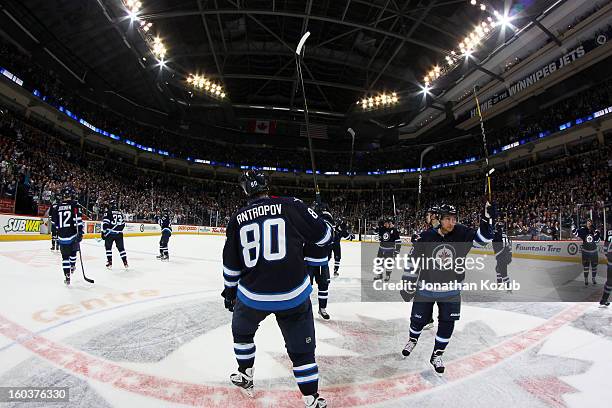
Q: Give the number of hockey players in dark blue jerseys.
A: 13